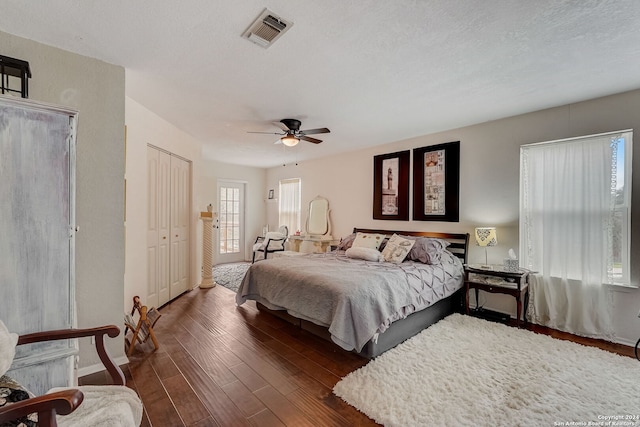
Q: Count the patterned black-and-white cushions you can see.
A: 1